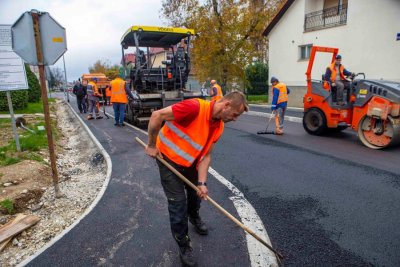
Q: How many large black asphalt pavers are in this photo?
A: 1